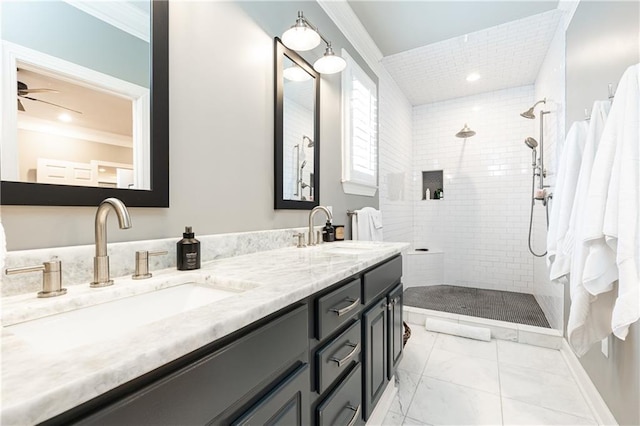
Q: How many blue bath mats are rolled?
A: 0